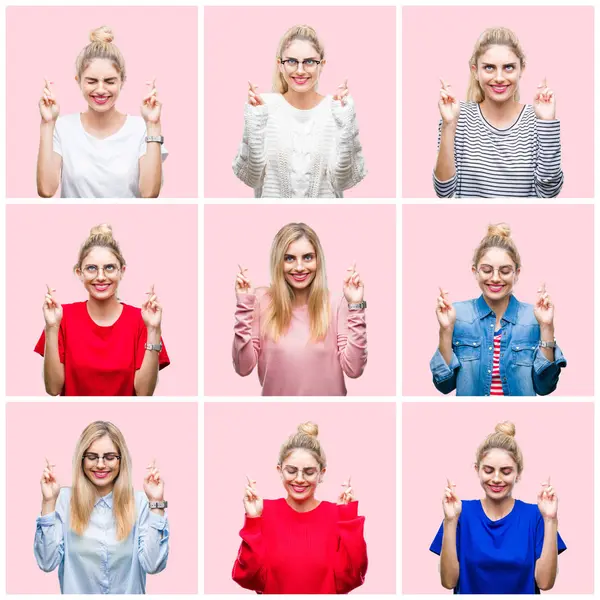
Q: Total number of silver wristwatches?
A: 5